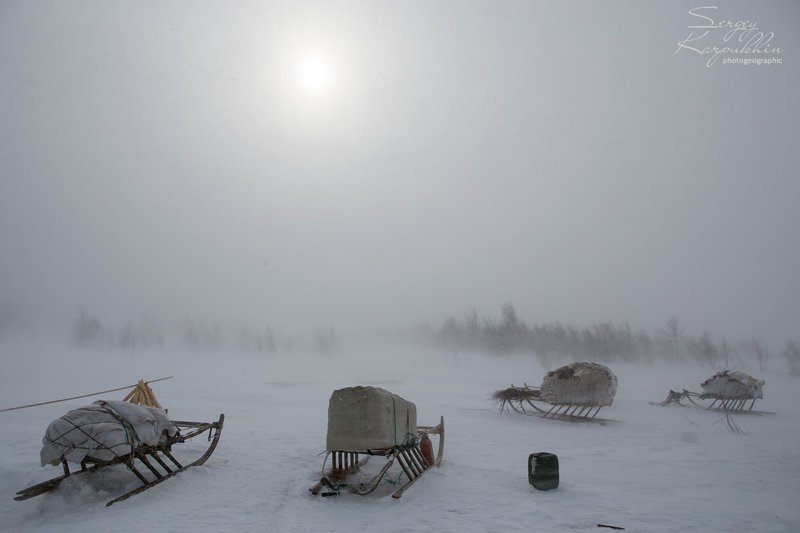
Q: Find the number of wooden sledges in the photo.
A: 4